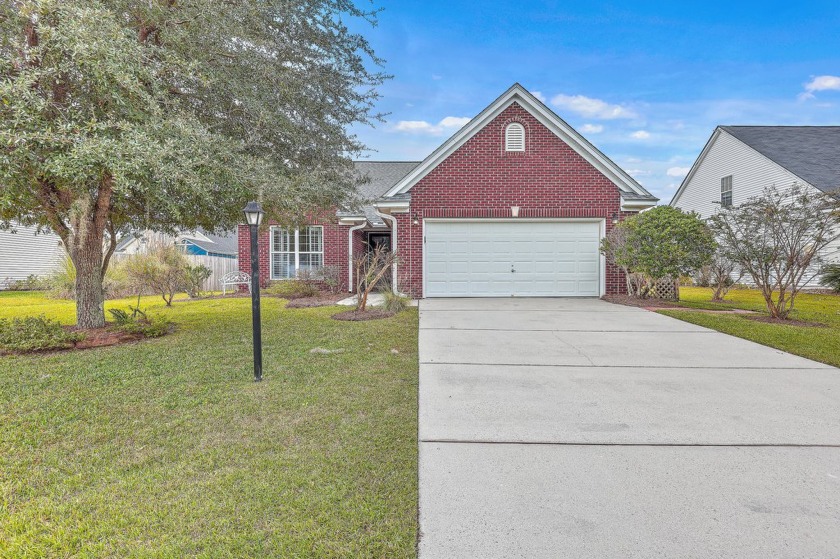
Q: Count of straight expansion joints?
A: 4